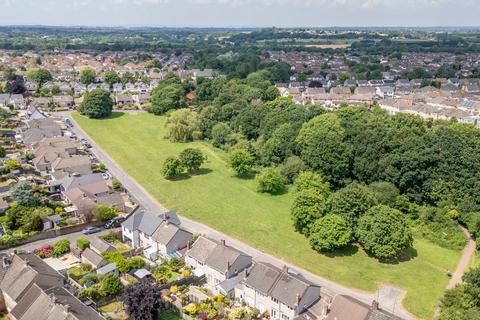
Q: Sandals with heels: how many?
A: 0